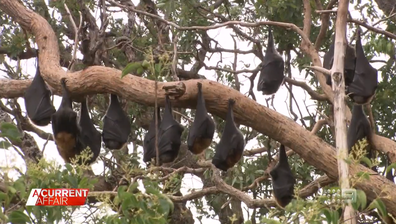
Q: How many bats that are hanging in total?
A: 13